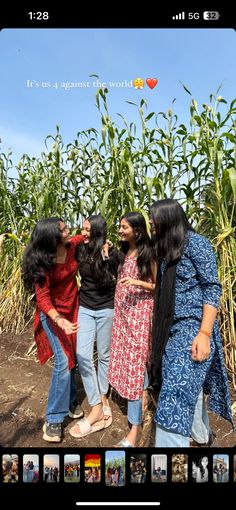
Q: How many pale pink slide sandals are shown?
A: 2